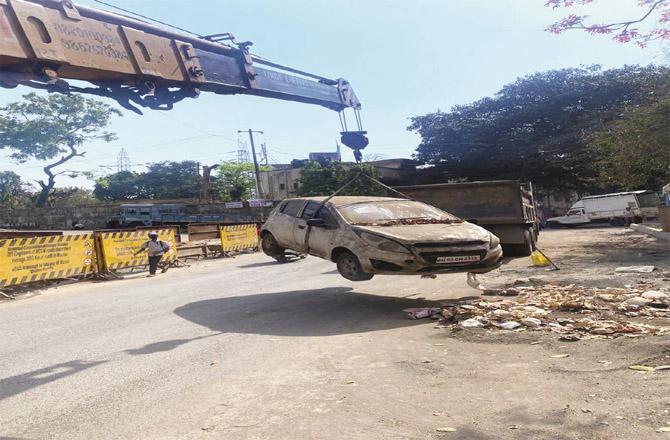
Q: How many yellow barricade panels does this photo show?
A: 3